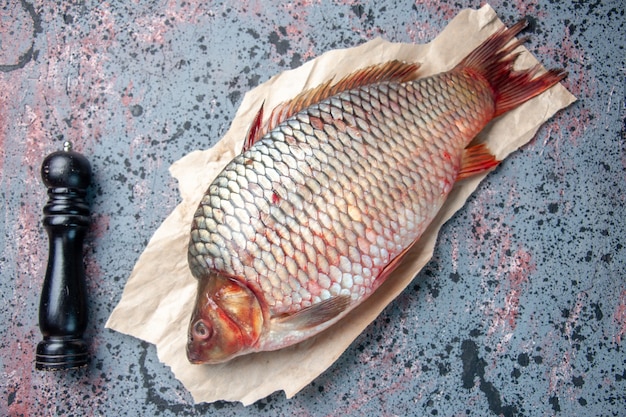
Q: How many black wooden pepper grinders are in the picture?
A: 1